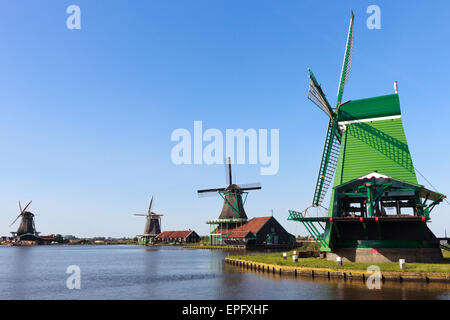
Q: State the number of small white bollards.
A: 5